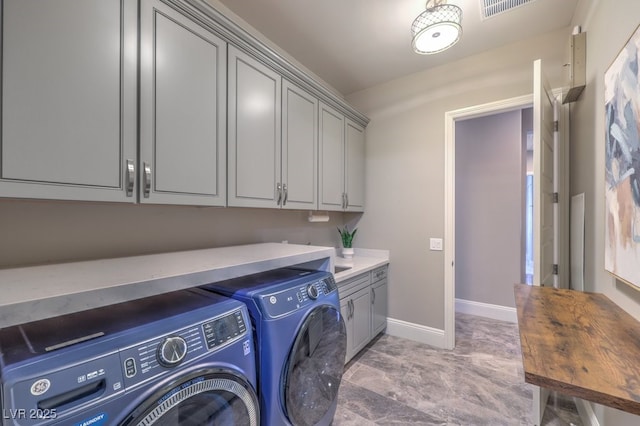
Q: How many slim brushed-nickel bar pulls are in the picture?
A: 10